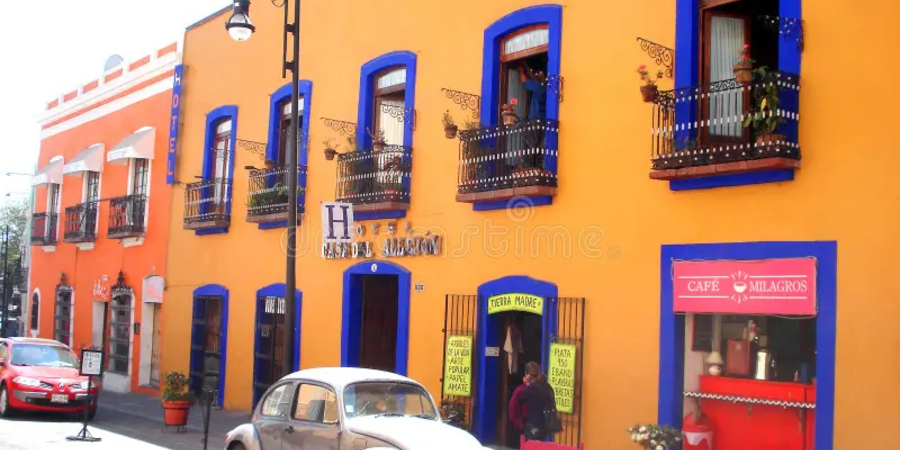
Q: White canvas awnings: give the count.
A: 3